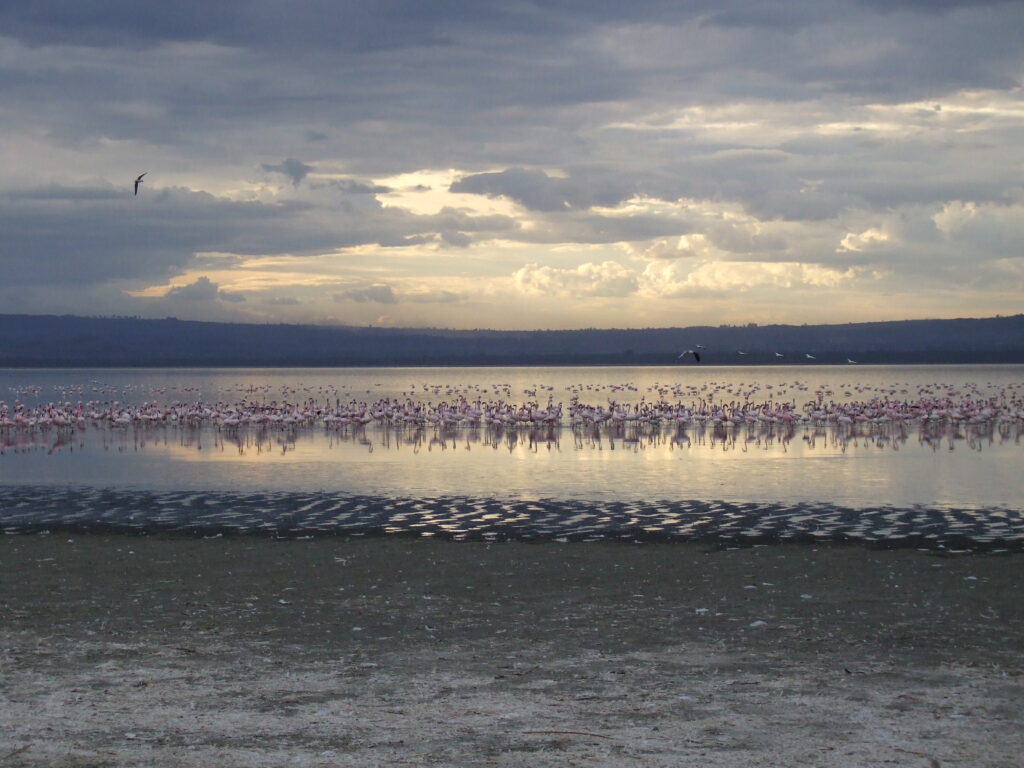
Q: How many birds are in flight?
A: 7